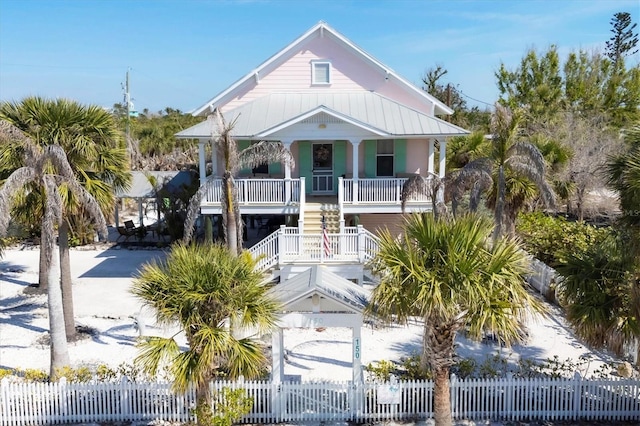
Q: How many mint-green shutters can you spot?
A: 6